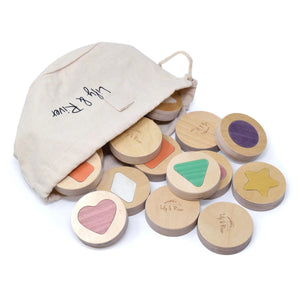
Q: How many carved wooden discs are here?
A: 14